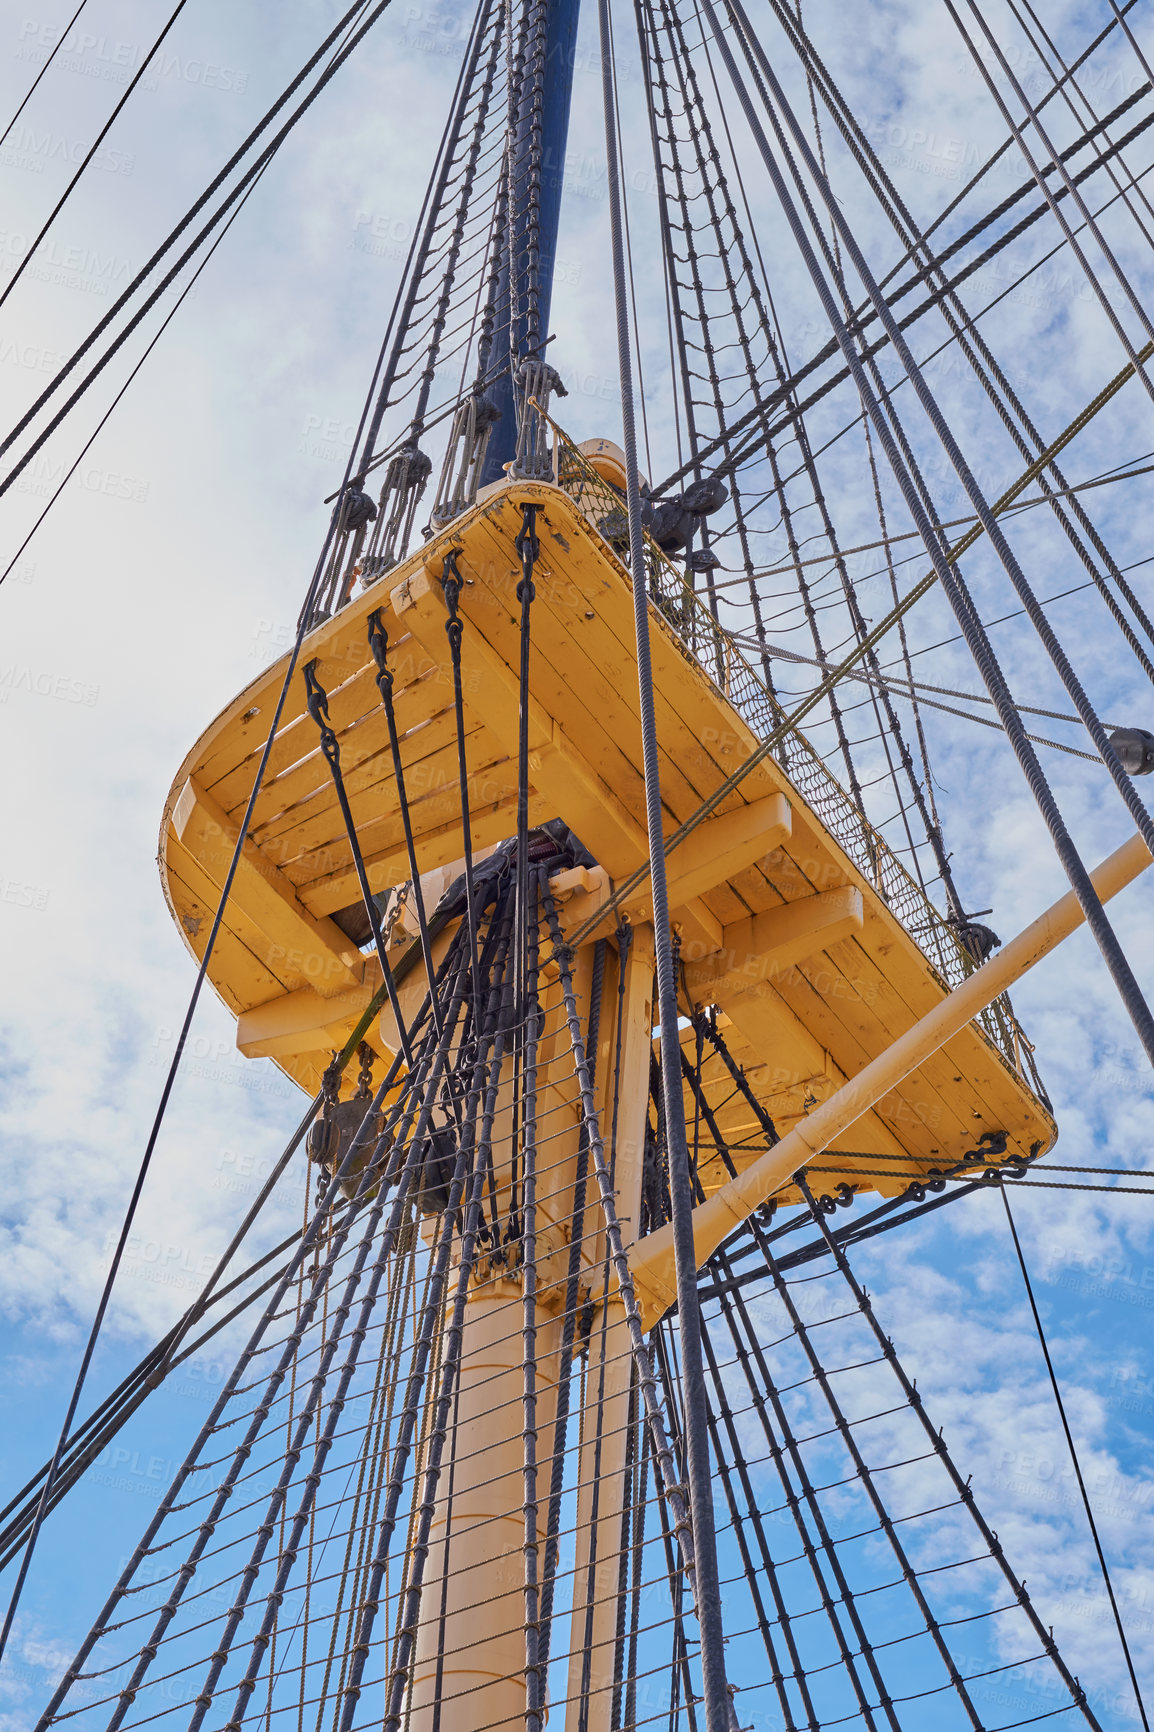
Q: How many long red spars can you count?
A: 0